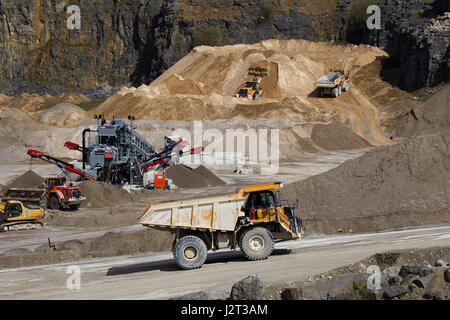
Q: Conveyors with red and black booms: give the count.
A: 4